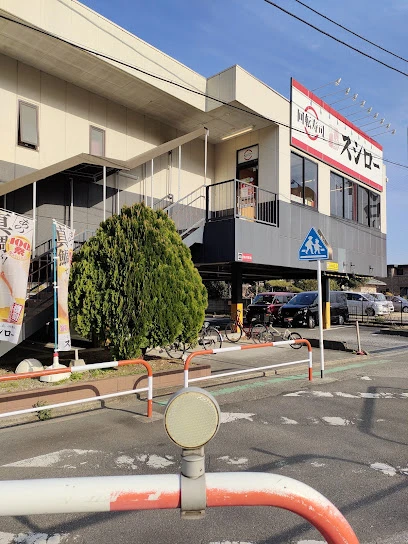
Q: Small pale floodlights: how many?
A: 9